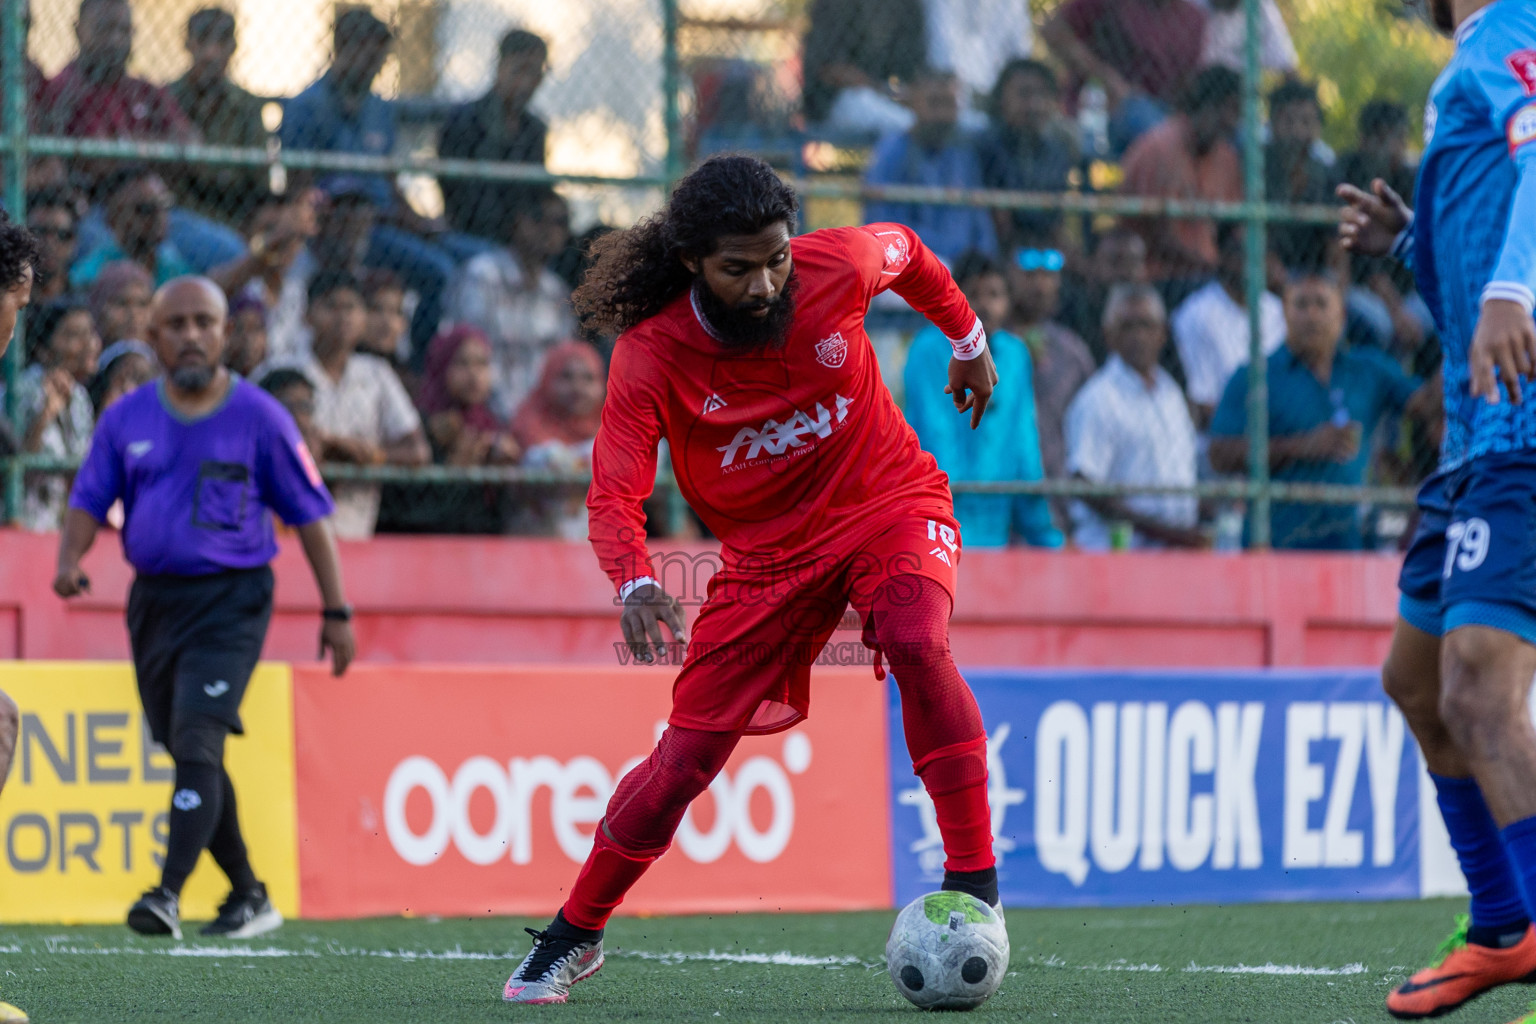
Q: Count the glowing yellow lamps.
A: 0